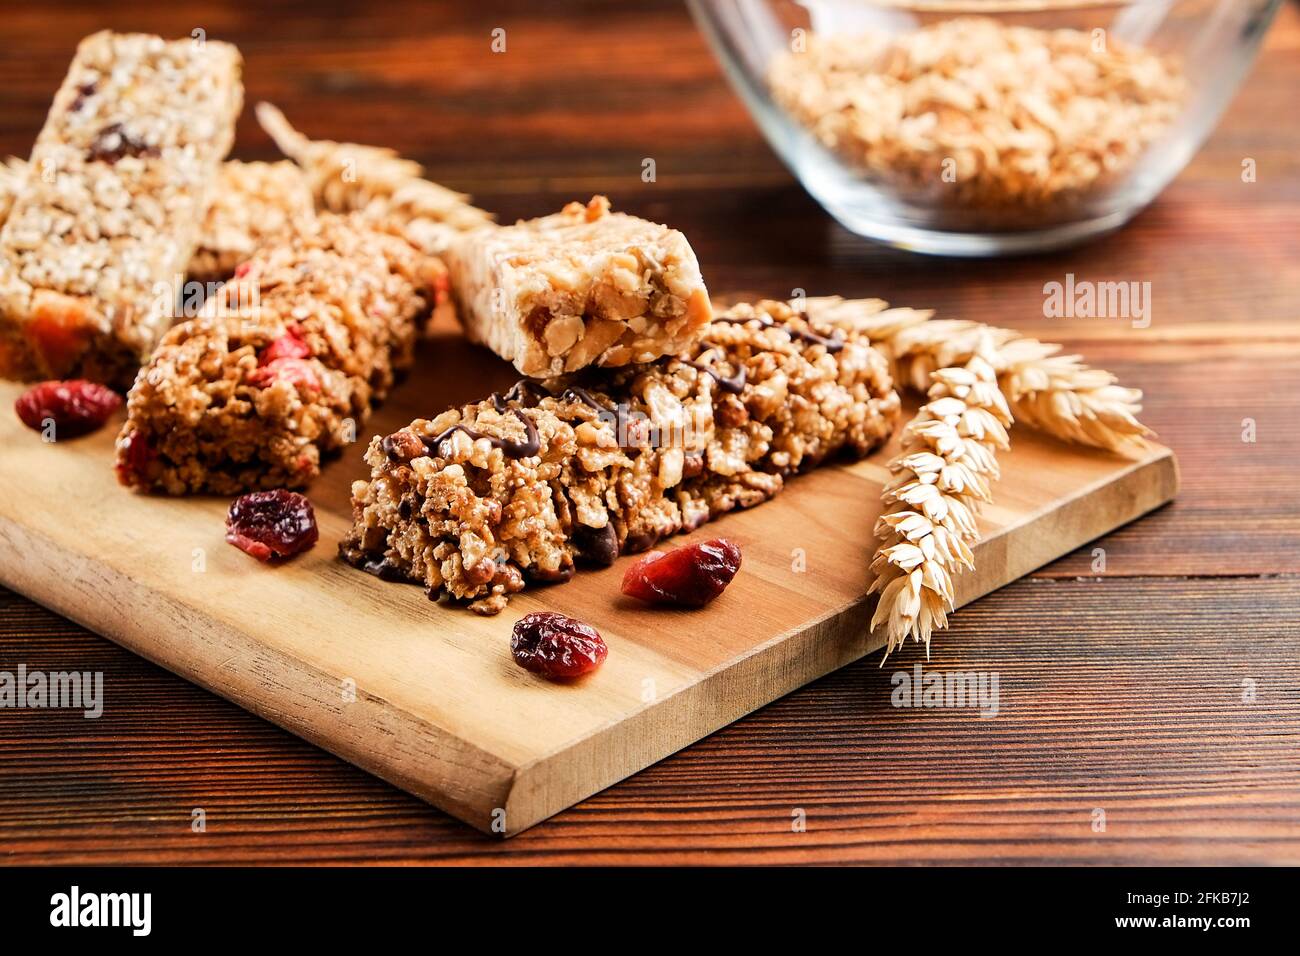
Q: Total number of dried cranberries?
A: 4